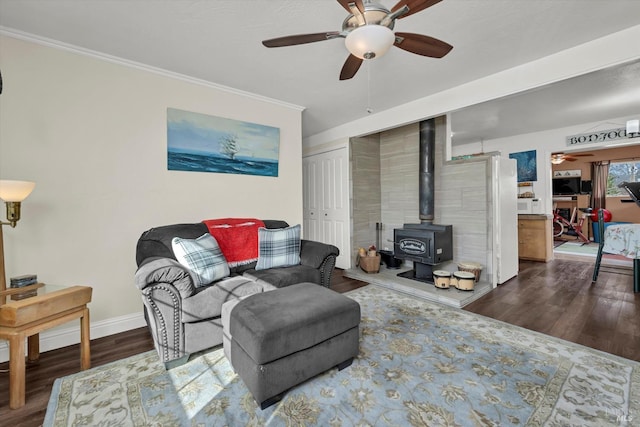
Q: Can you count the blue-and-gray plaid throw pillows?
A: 2